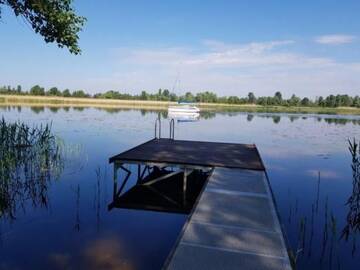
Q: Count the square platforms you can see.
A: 1